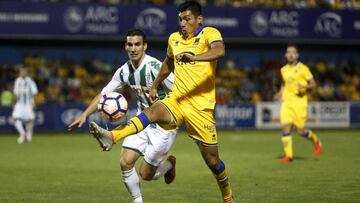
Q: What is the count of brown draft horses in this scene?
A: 0